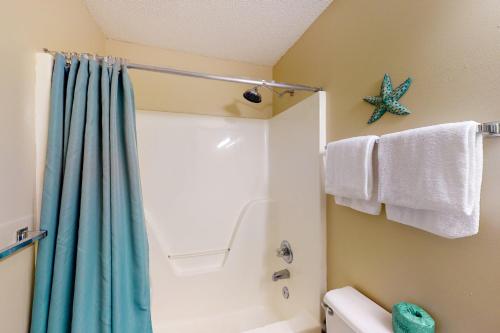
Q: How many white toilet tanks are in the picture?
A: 1